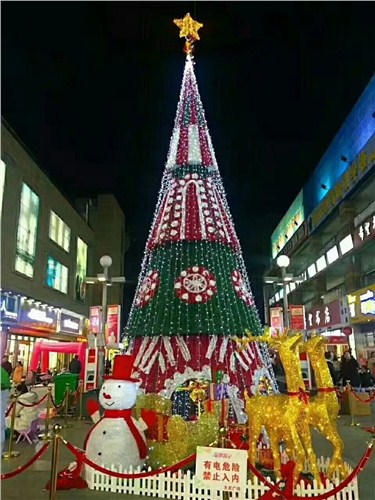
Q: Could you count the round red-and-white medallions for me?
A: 3